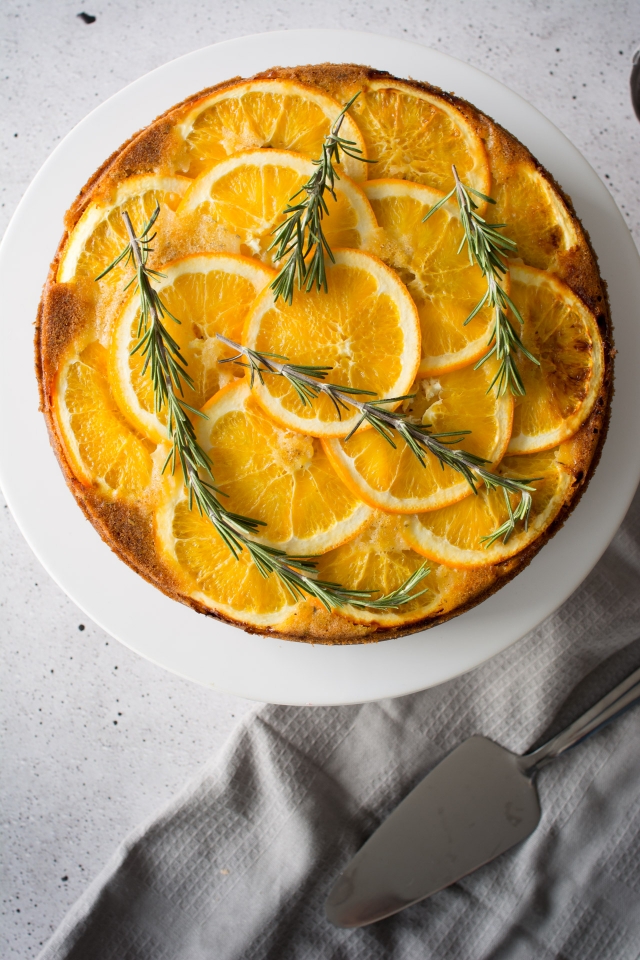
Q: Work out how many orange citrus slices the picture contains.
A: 15